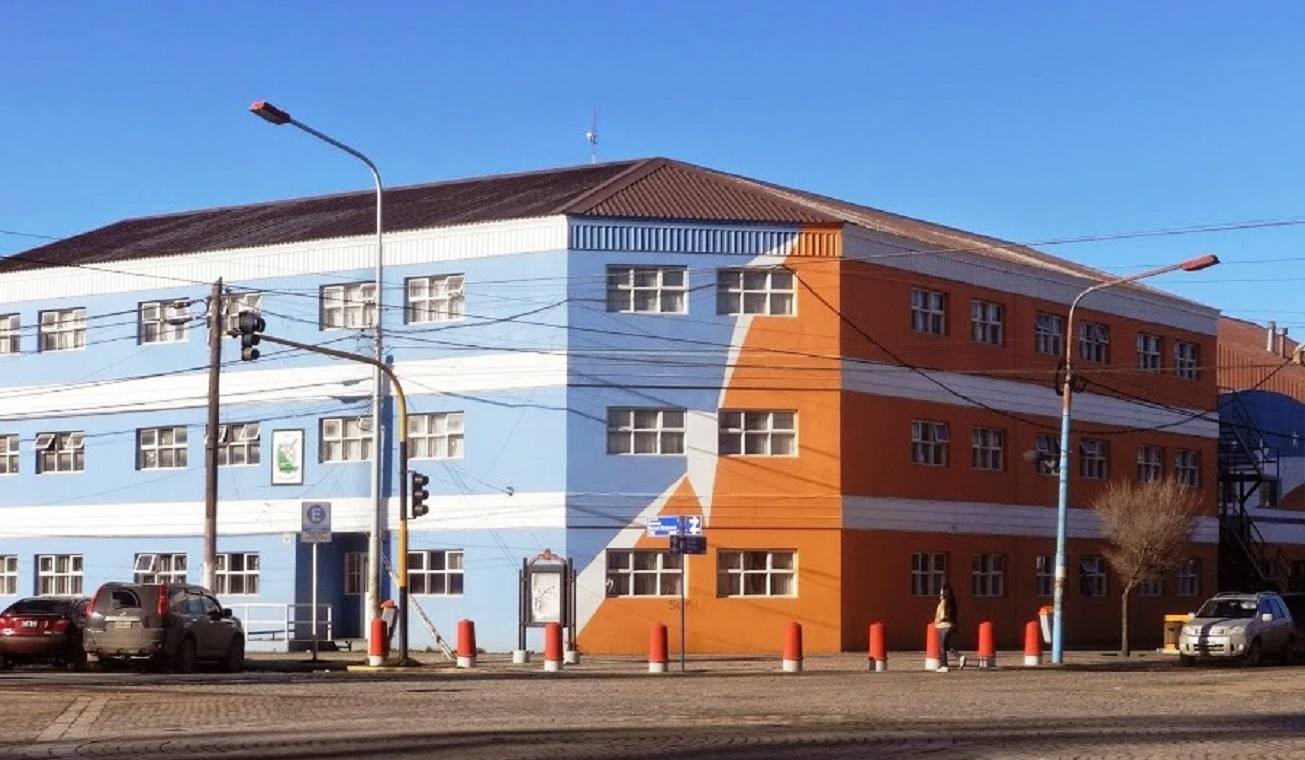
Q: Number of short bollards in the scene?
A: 9